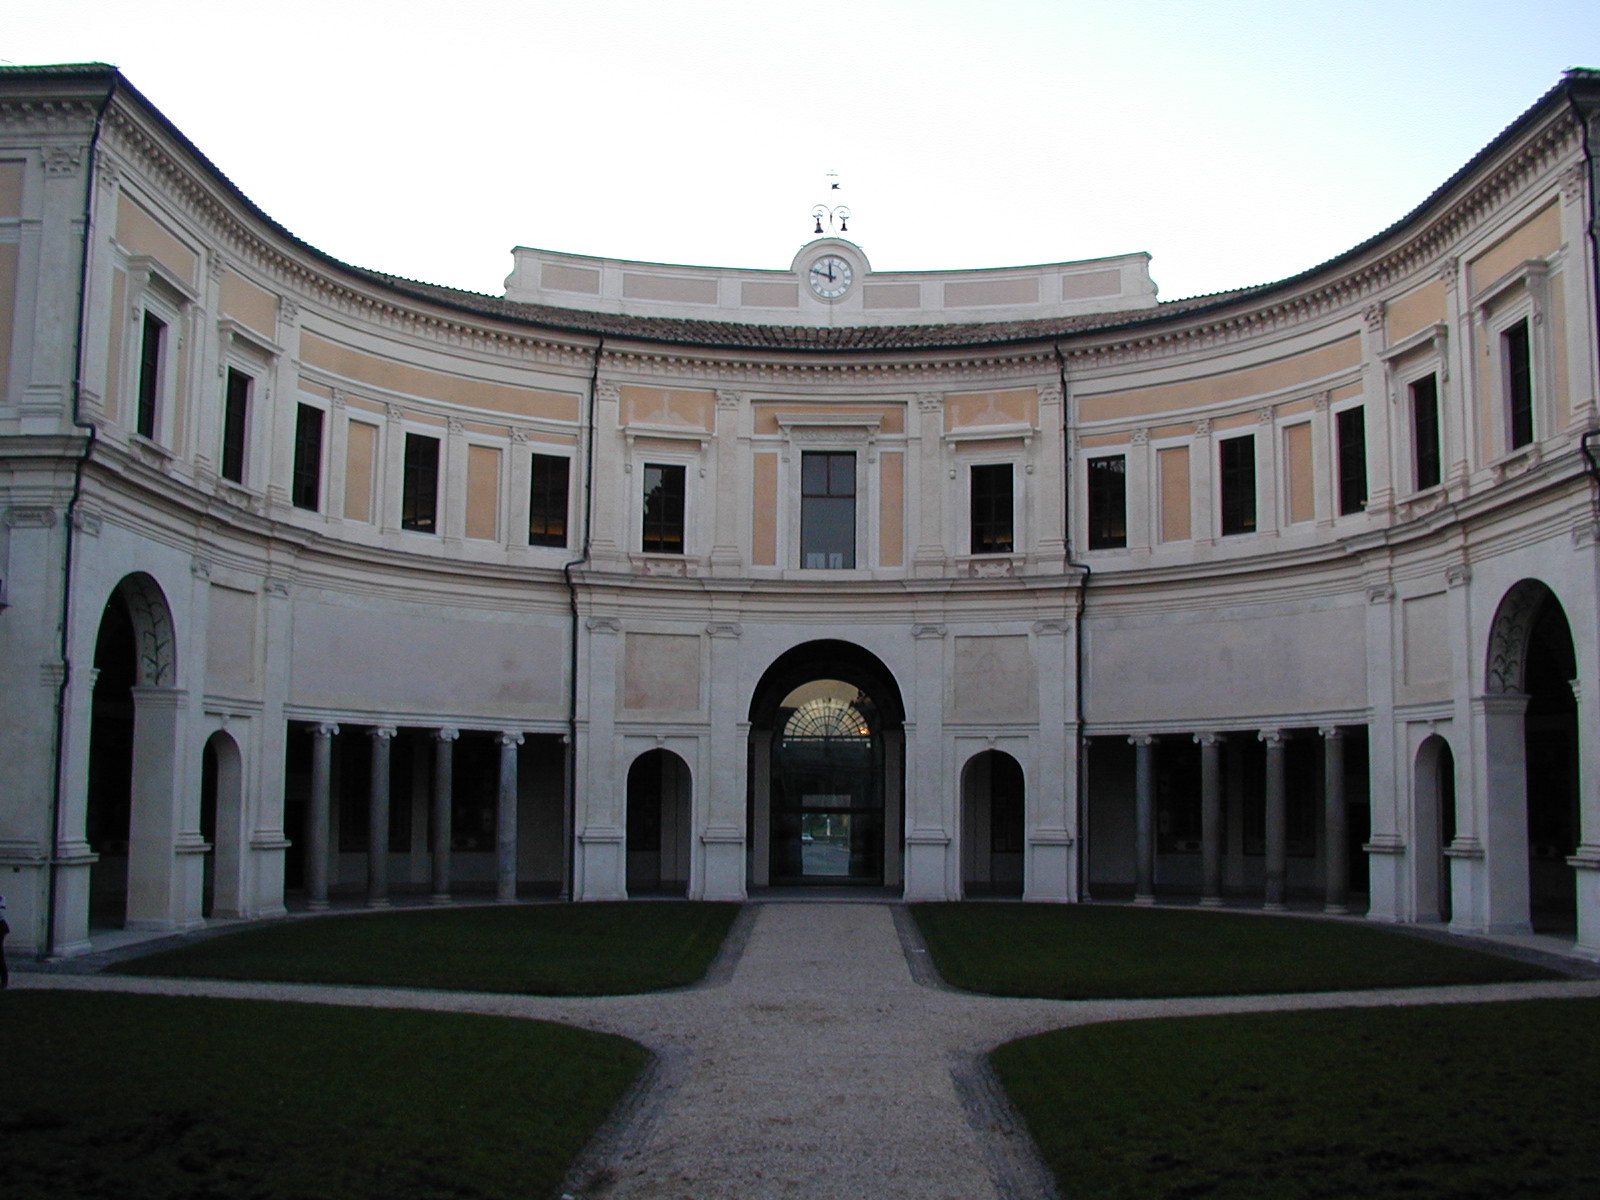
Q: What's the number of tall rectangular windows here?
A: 13